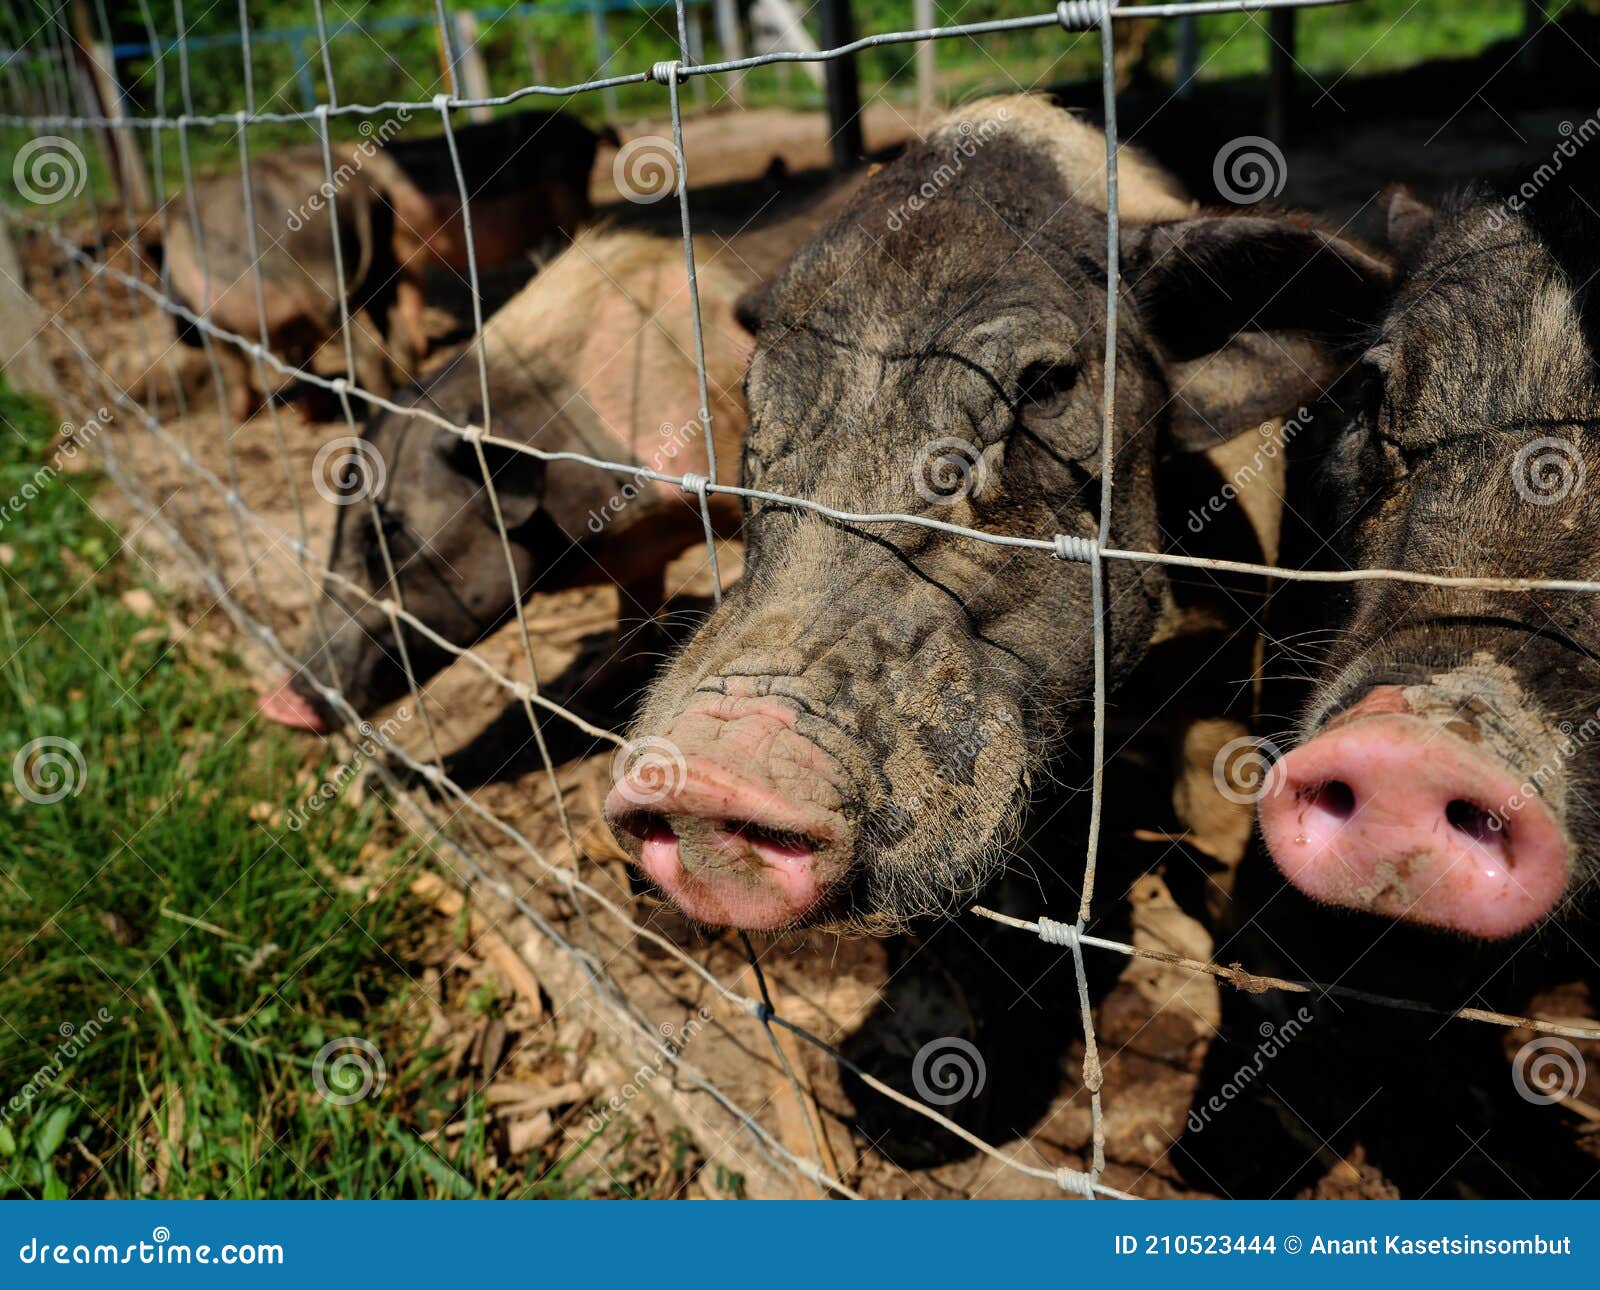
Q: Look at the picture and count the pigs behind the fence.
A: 5